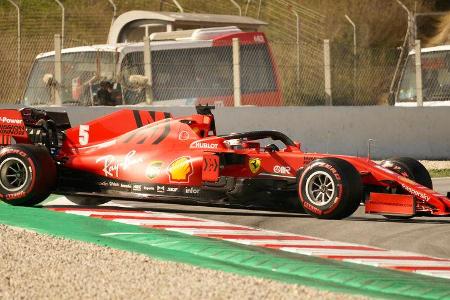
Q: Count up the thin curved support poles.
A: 8